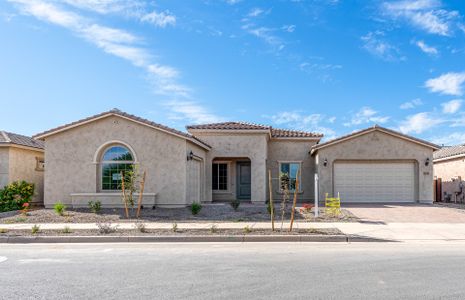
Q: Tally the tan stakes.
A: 4